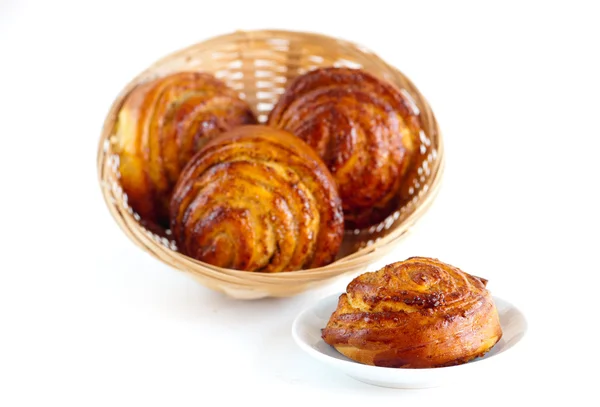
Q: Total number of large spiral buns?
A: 4